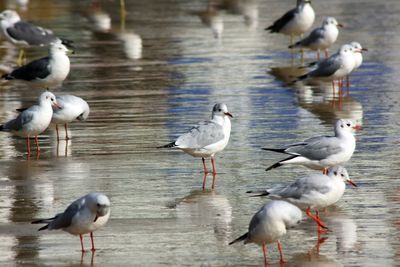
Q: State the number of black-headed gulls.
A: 10